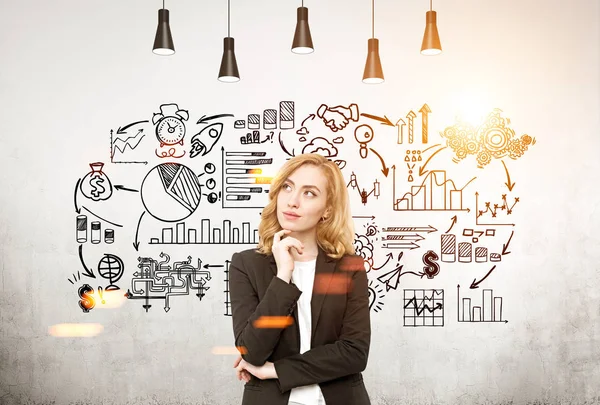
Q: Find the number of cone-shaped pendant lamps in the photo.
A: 5